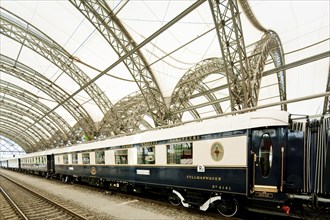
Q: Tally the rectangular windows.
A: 7